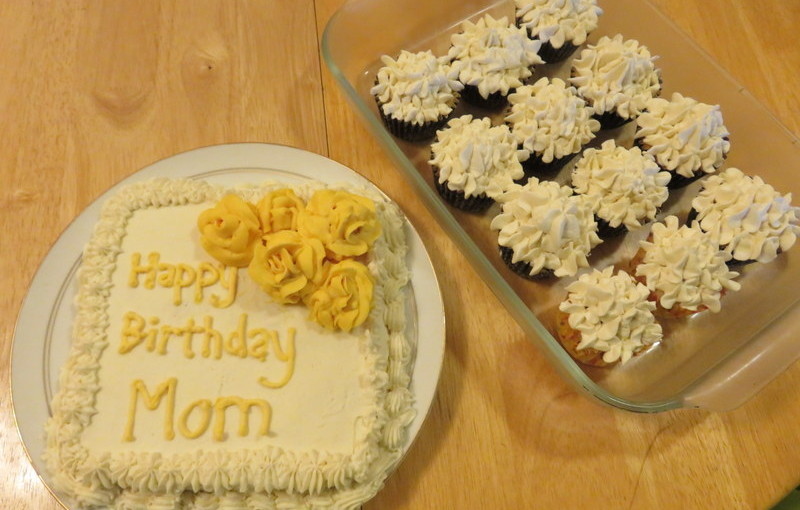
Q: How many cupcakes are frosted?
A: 12